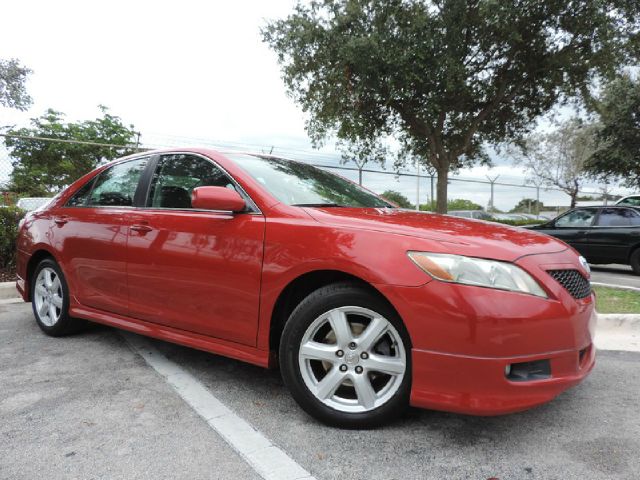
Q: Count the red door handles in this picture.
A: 2